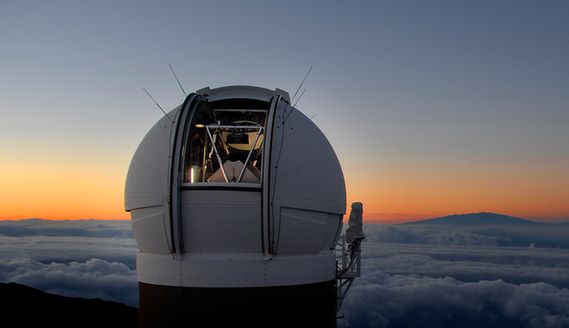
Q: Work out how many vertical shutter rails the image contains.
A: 2